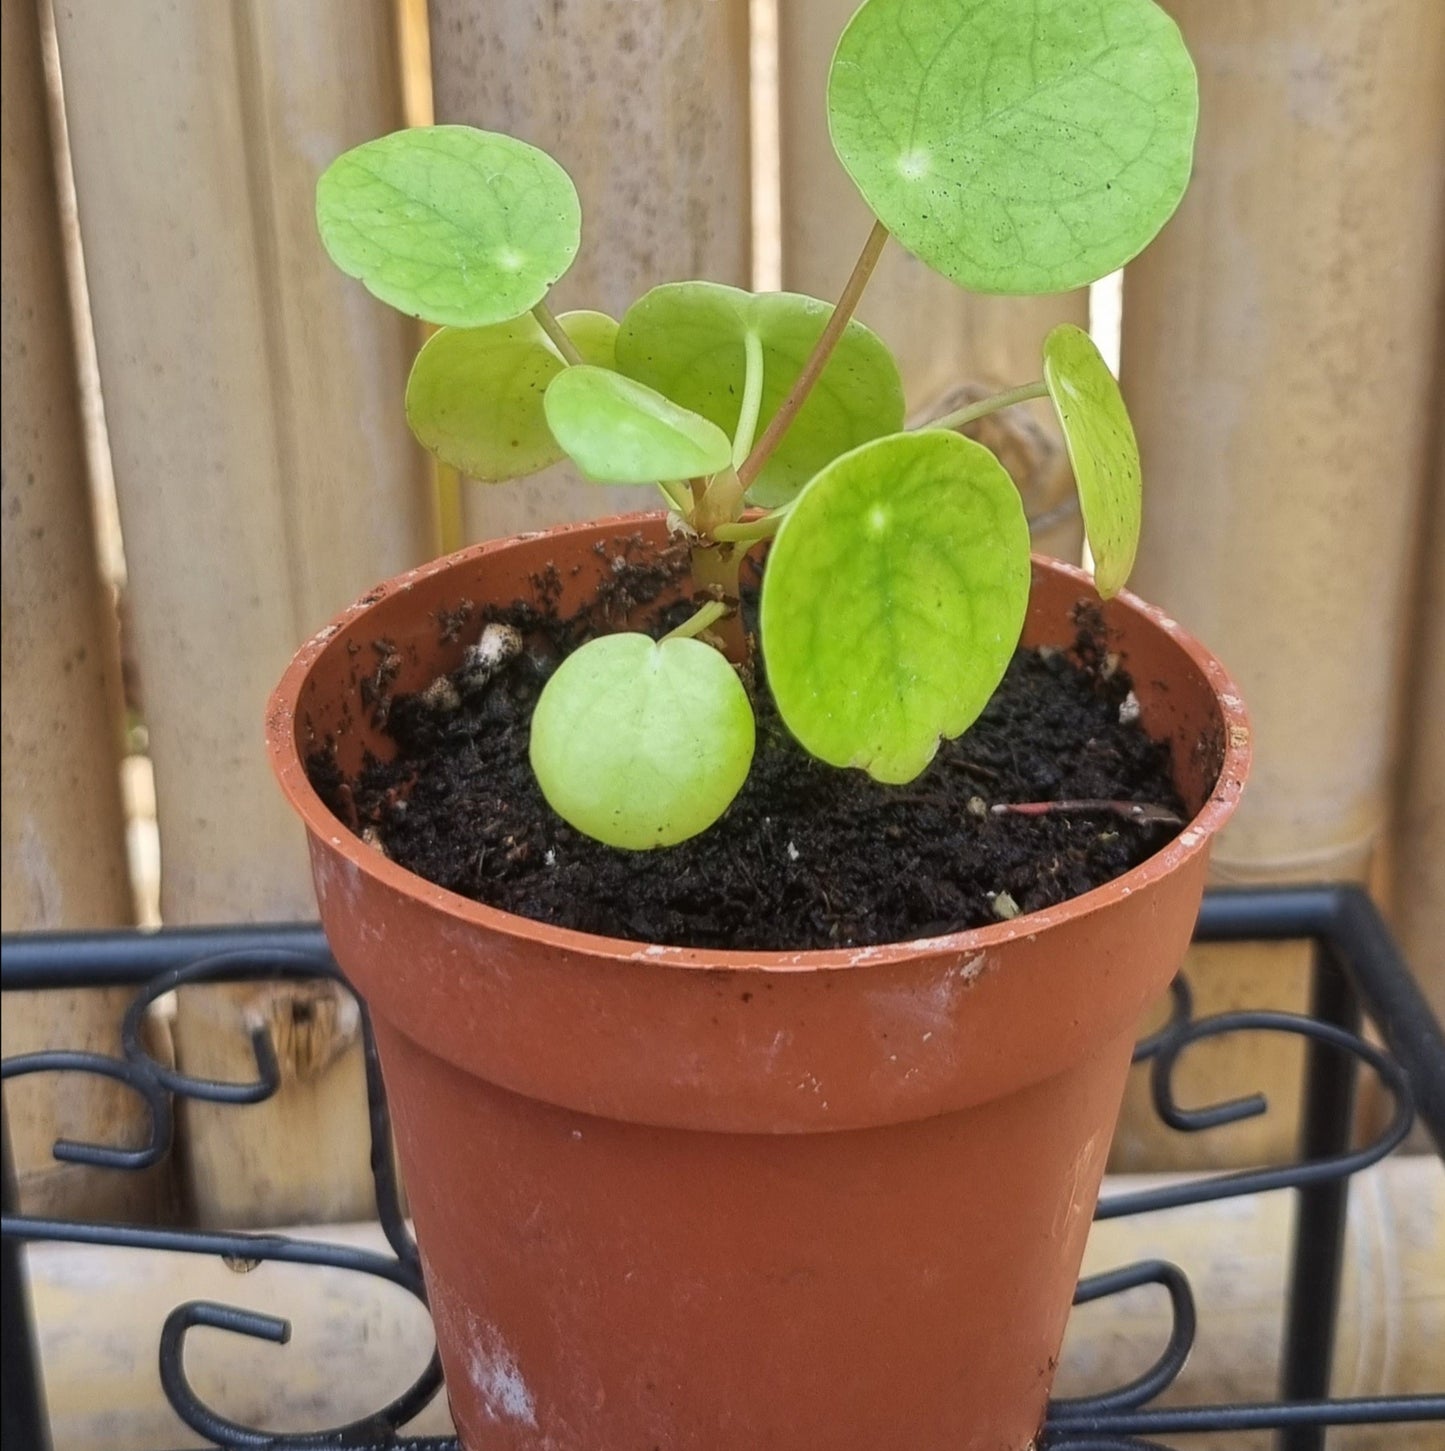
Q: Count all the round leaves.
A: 8